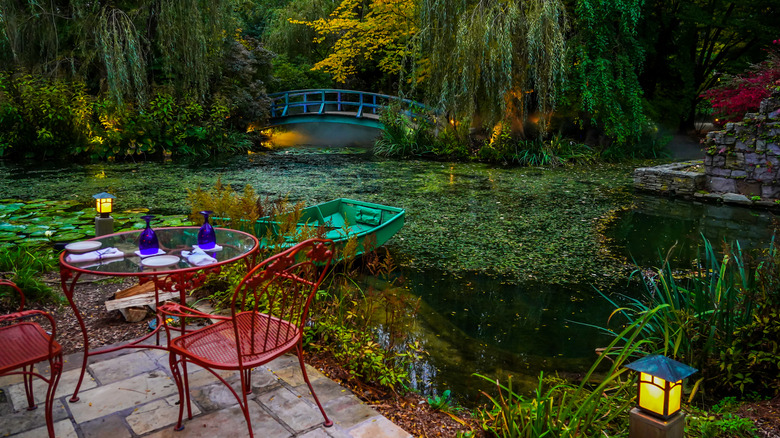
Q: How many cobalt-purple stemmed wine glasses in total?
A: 2